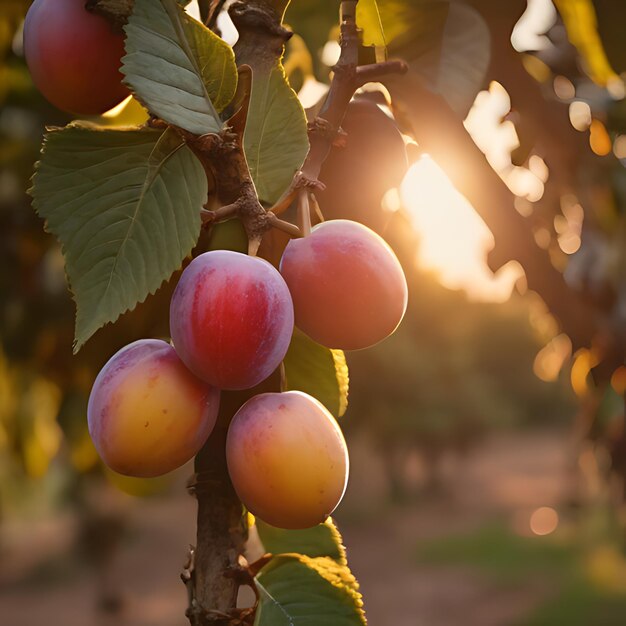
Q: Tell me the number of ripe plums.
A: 5